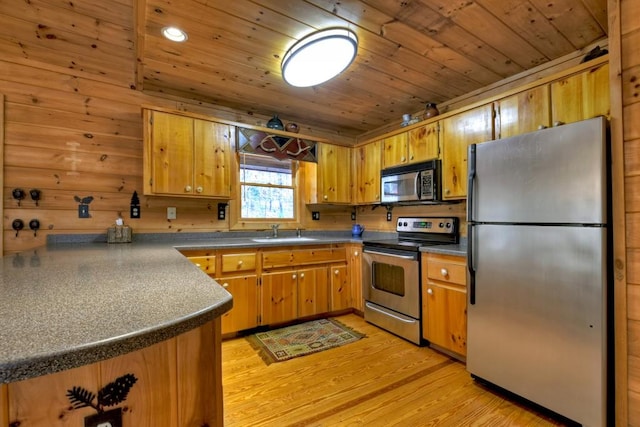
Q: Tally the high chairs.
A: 0